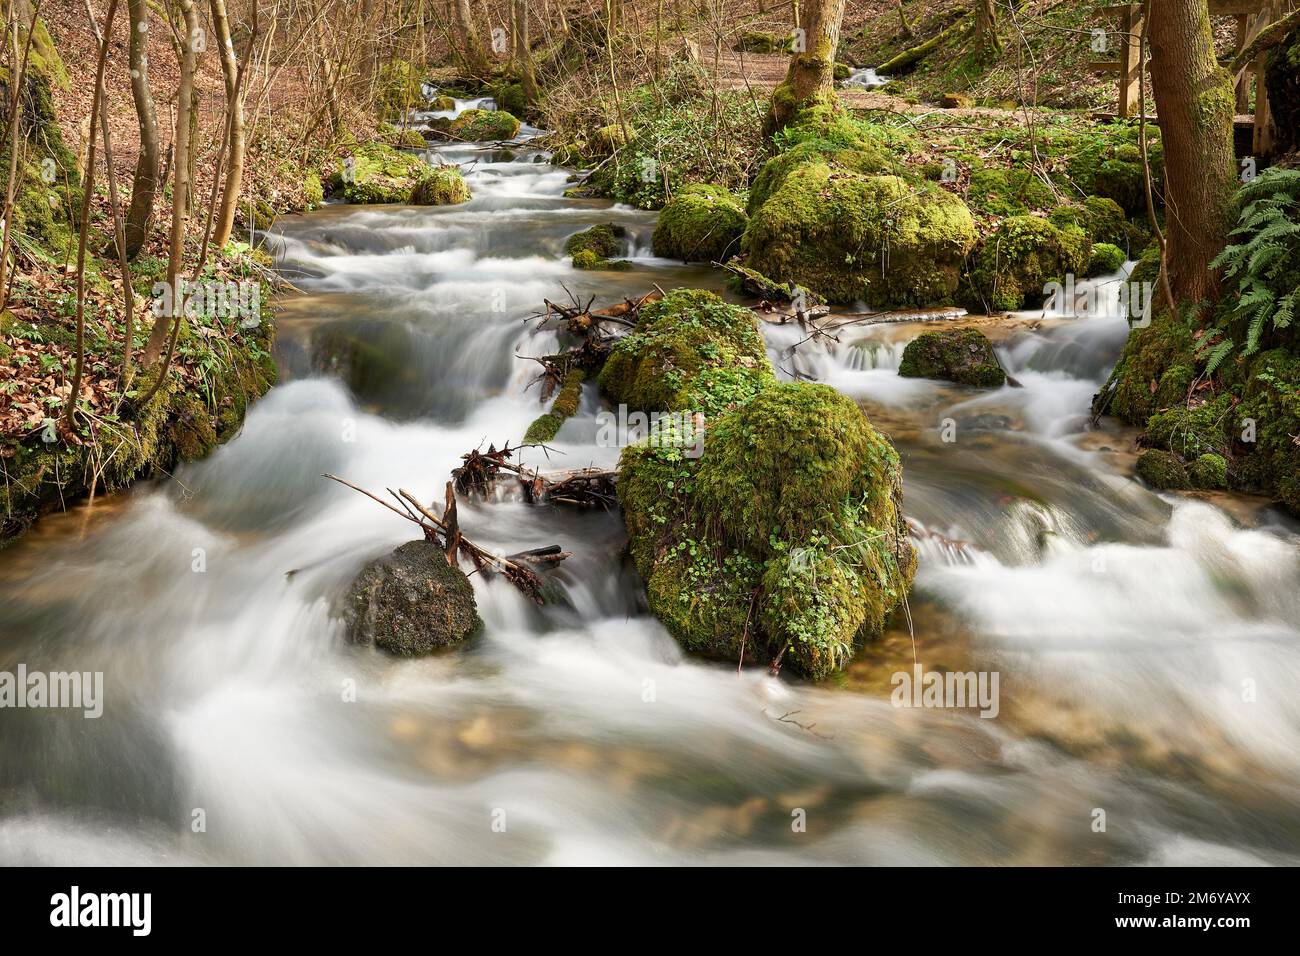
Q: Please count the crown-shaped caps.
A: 0